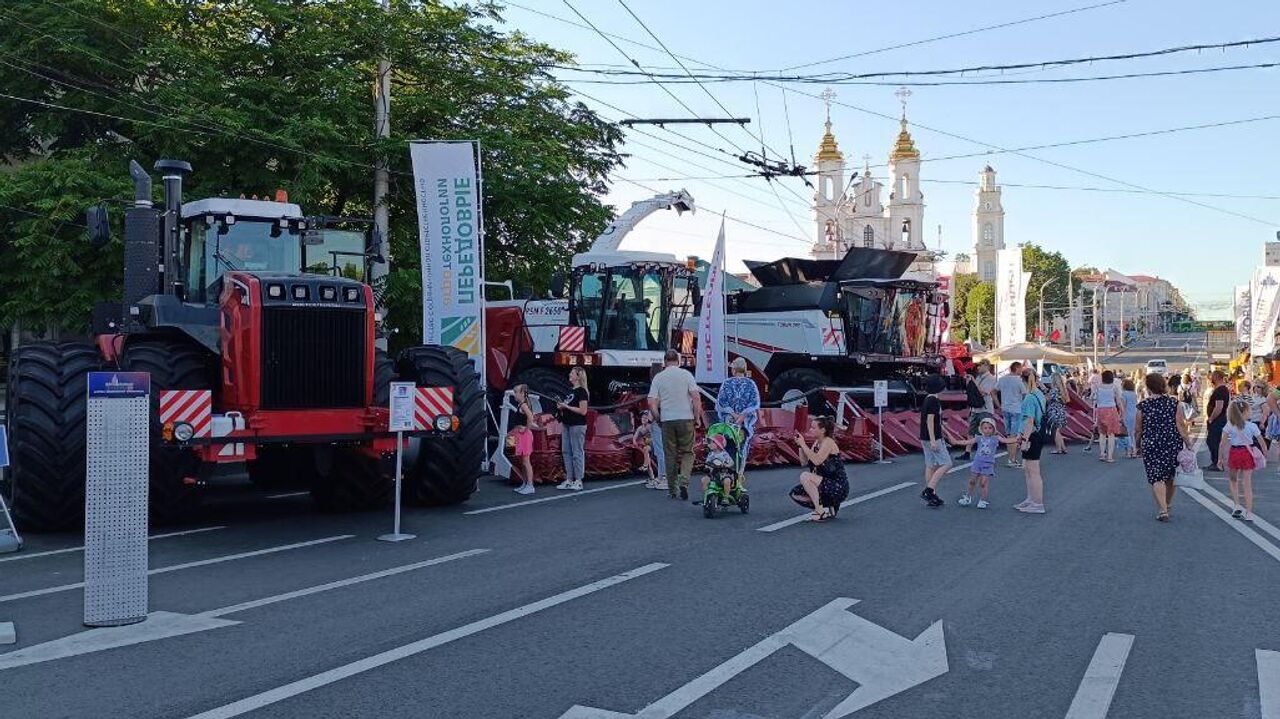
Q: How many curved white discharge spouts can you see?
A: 1